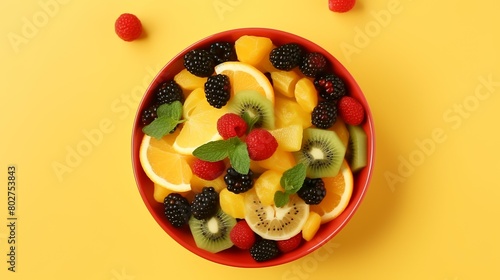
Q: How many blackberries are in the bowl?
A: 14